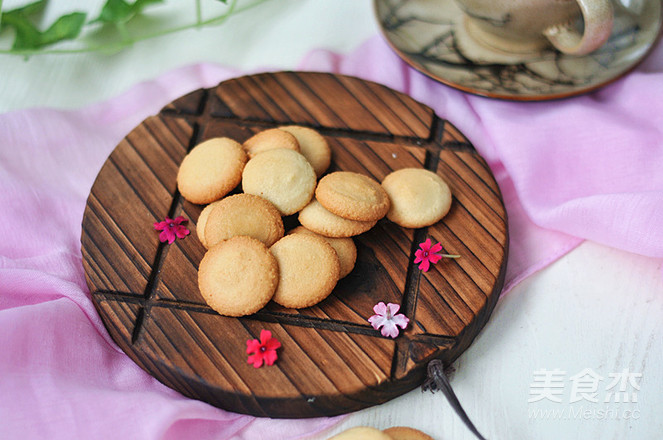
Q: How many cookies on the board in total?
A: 12